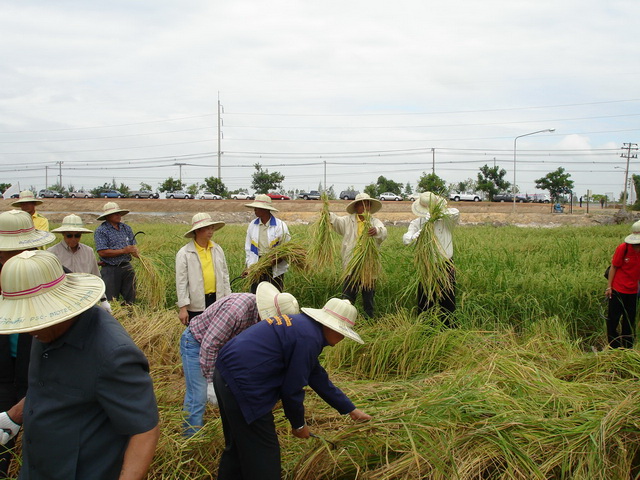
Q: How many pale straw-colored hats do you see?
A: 12